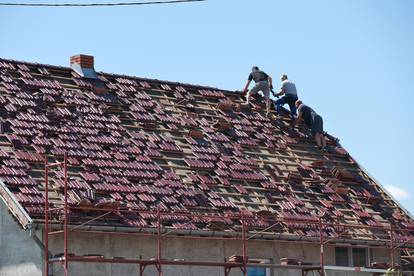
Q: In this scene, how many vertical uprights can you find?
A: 6